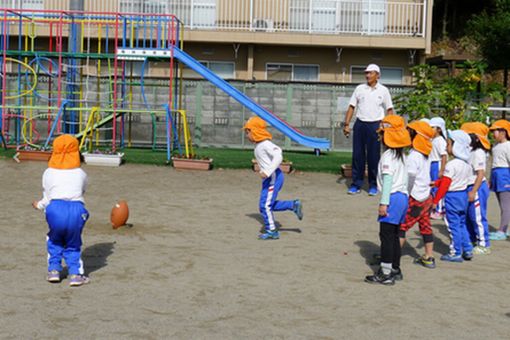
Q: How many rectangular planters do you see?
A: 5